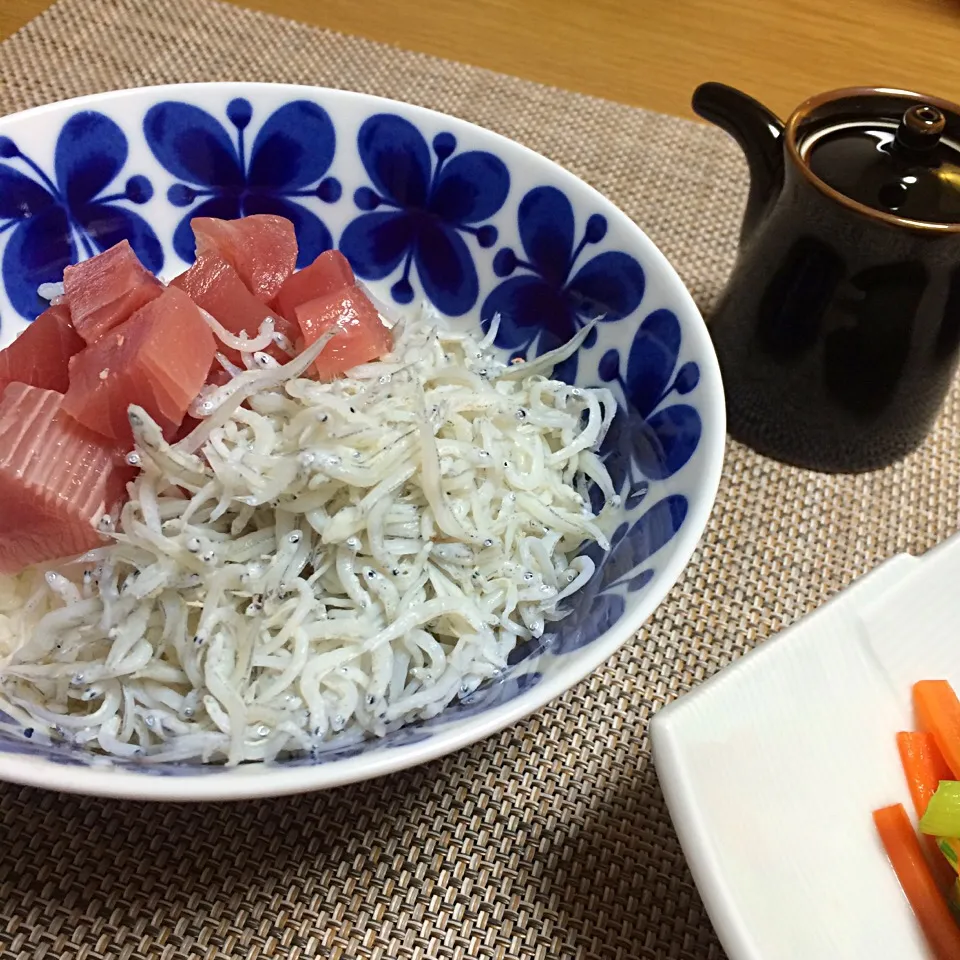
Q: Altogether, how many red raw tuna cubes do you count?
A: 8